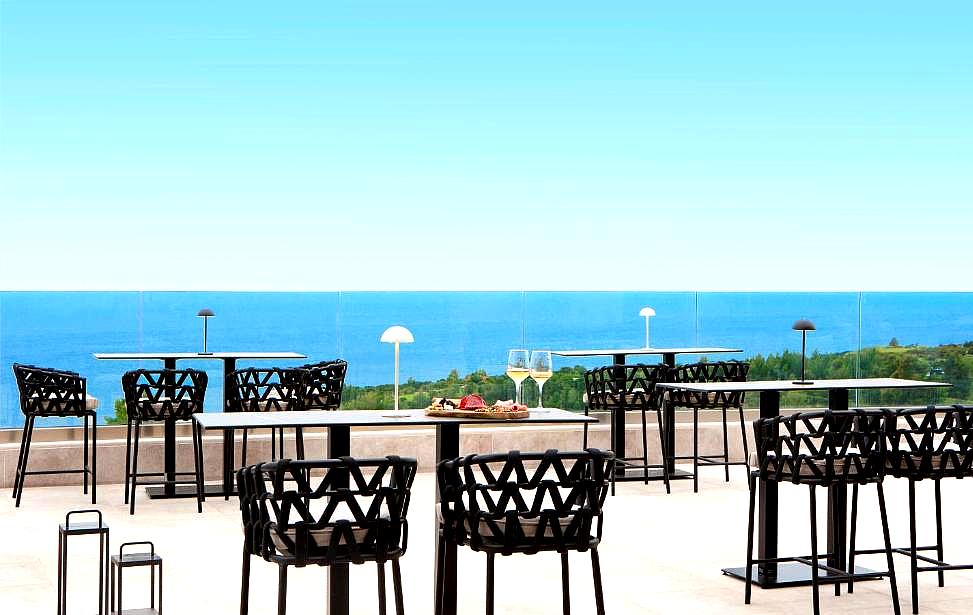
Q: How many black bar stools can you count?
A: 10